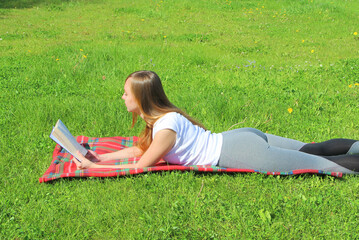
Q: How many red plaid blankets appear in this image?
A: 1